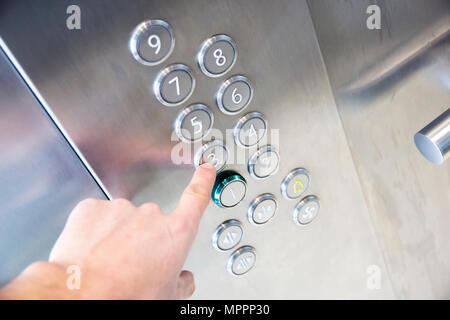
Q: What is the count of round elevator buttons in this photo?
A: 14